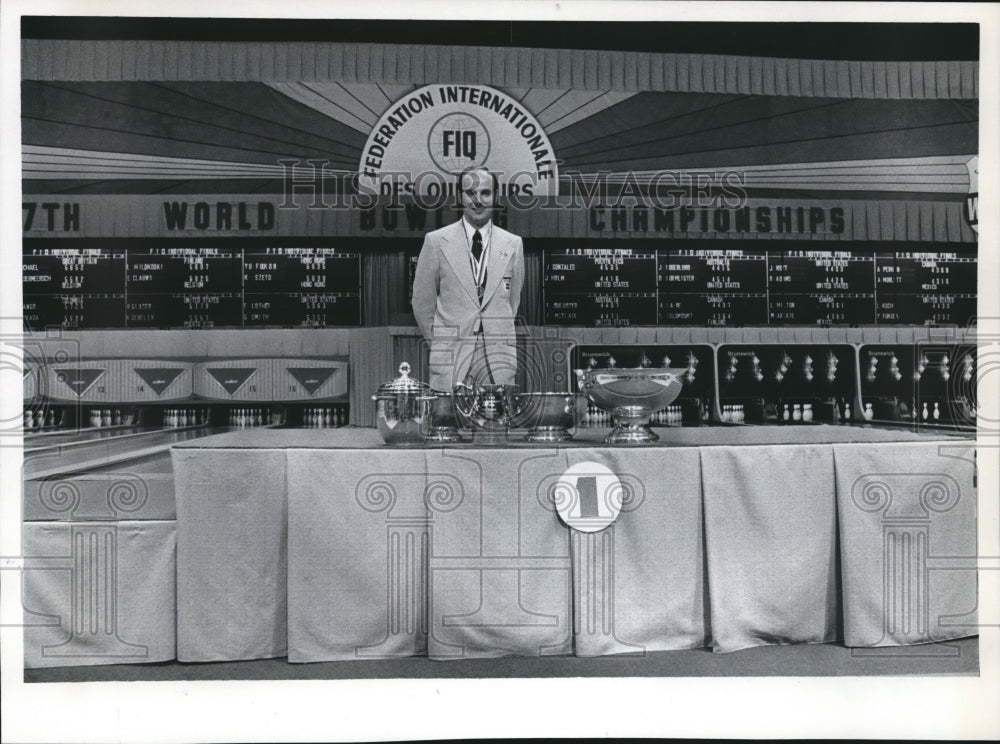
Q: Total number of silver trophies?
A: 5